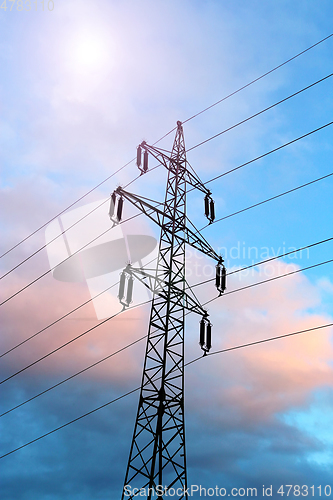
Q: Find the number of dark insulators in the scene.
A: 12